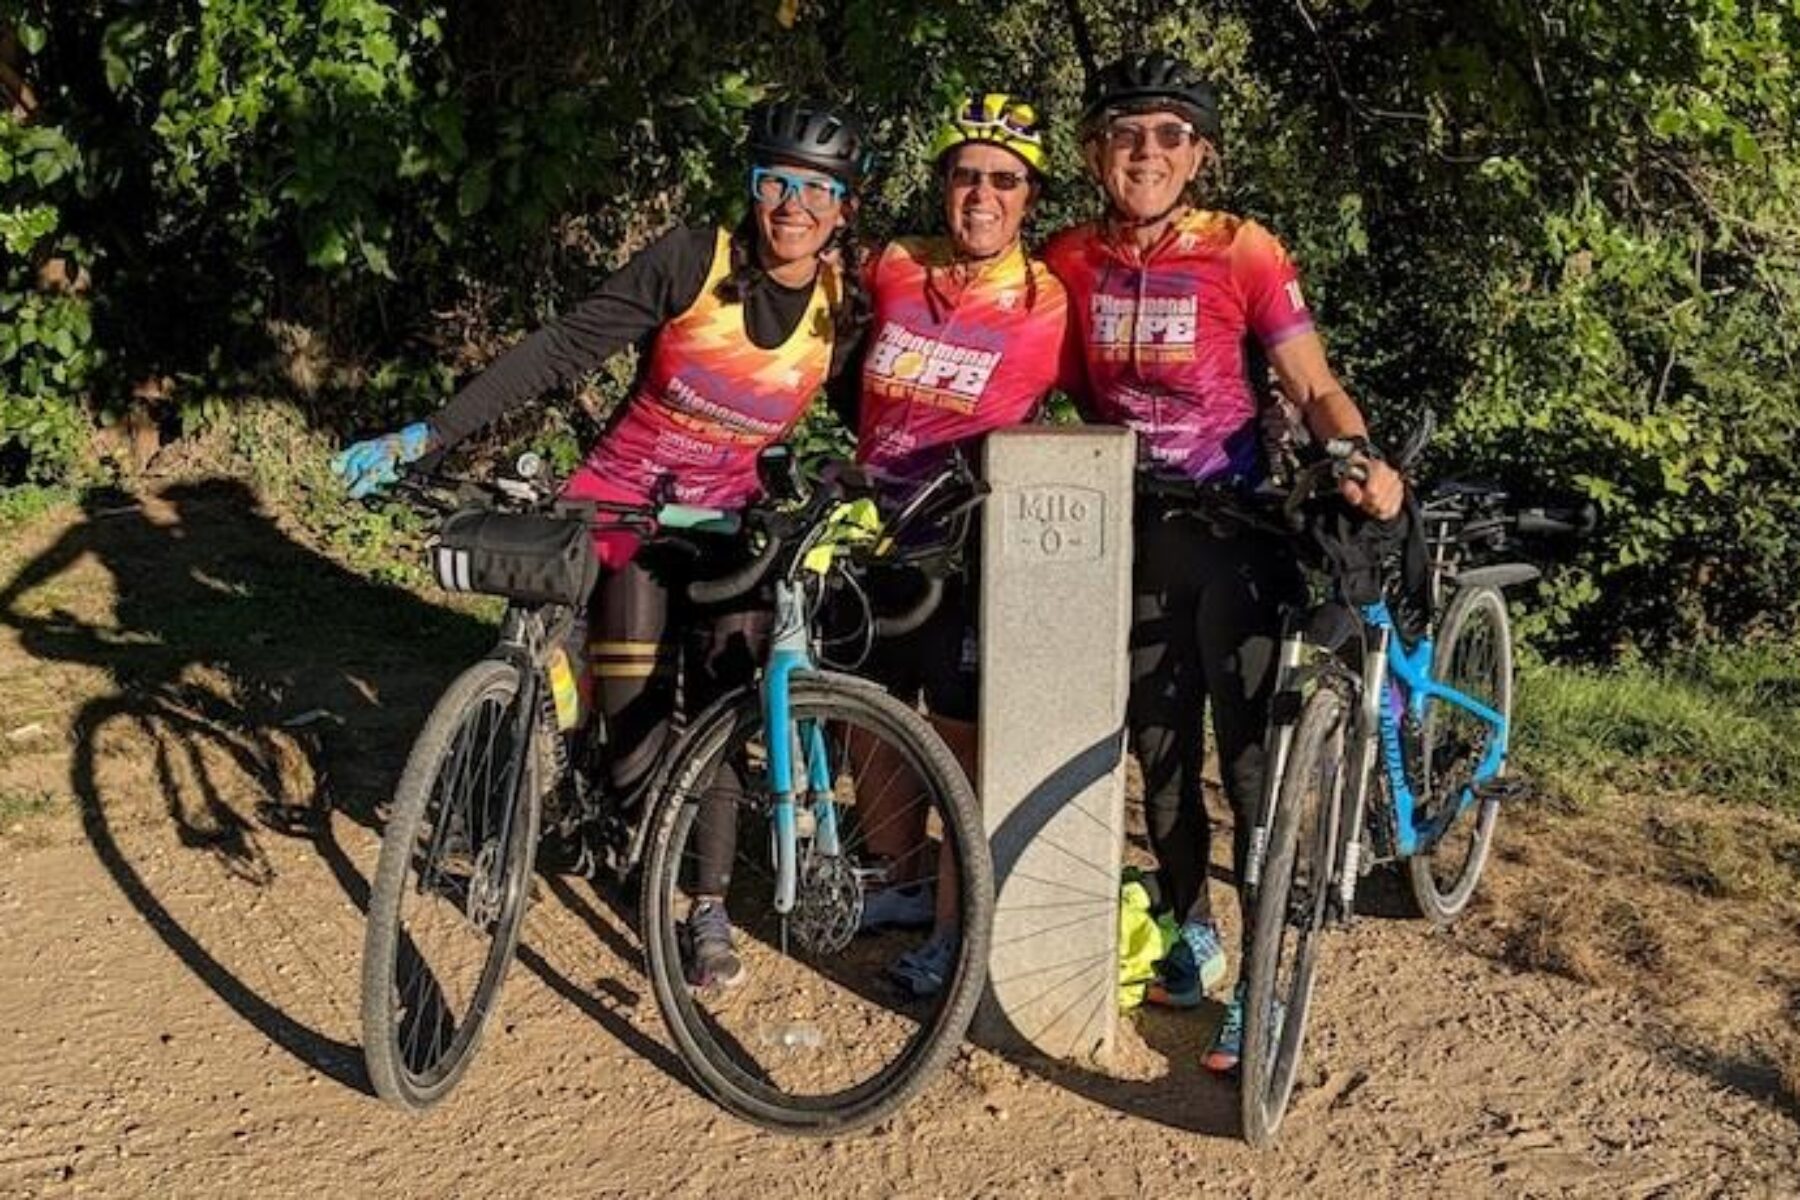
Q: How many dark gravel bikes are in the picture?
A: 1